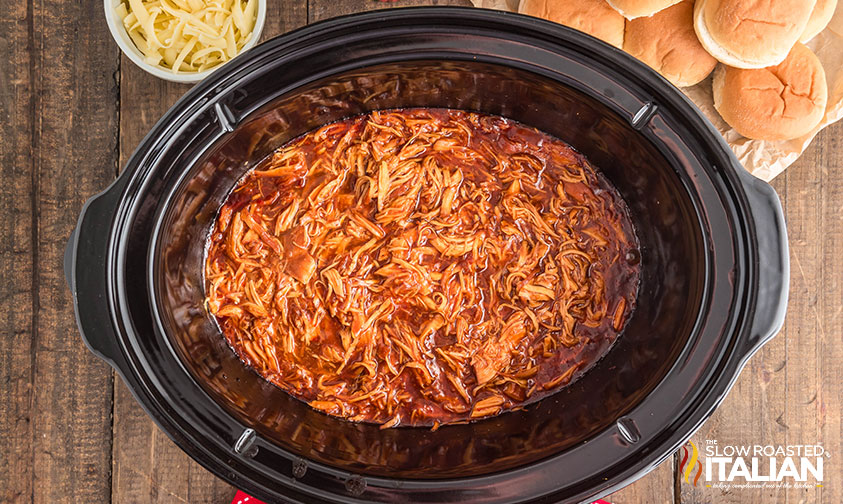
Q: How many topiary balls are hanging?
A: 0